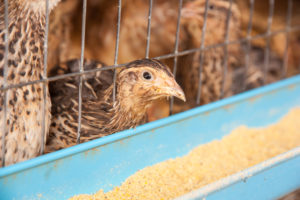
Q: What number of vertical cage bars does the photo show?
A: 11